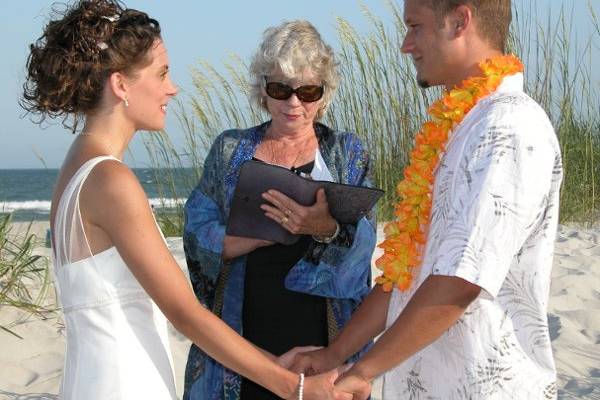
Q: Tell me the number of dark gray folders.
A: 1